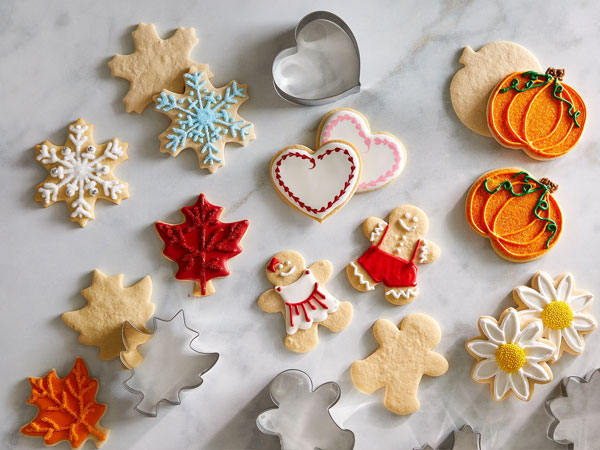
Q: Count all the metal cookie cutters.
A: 5